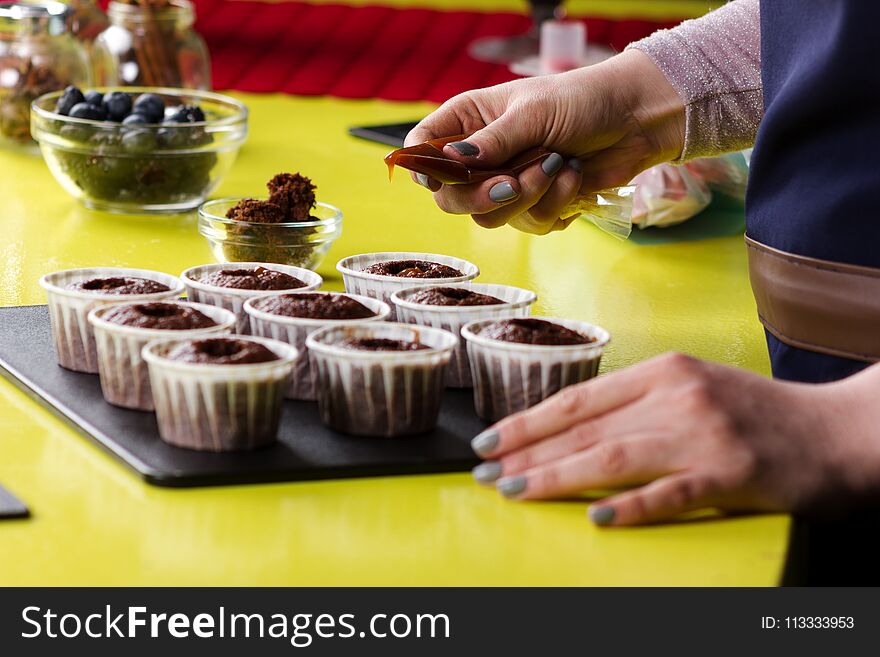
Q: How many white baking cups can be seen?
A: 9